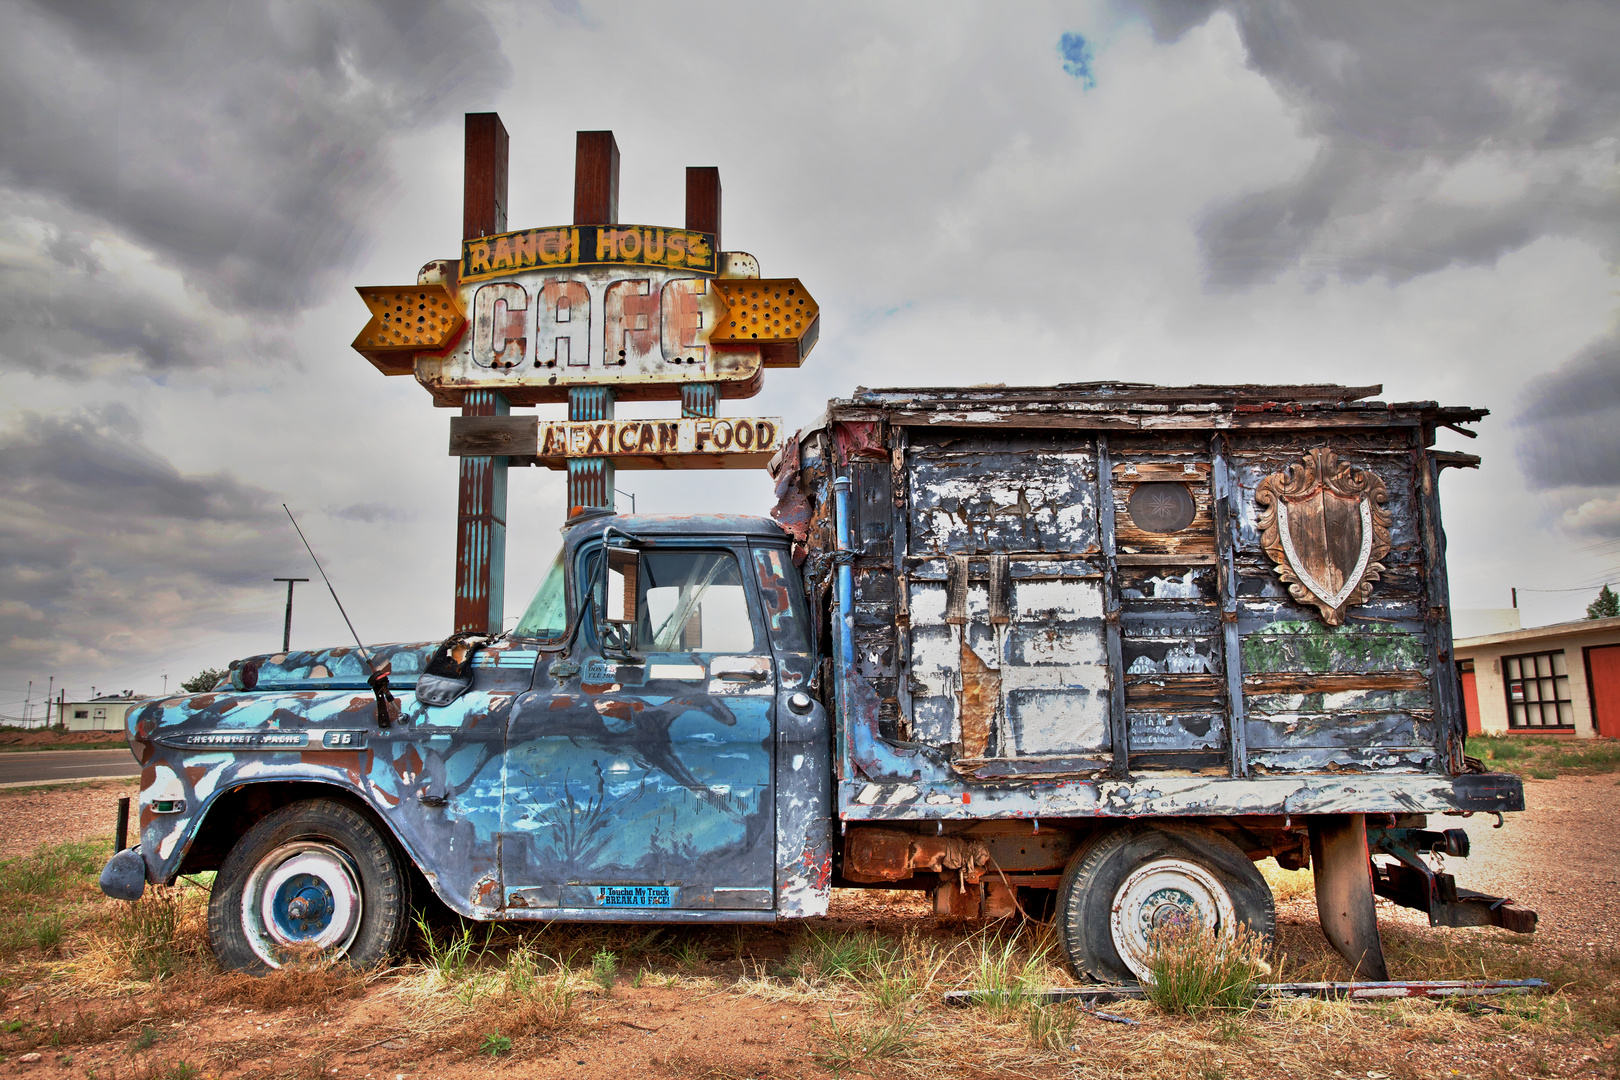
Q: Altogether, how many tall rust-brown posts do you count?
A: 3